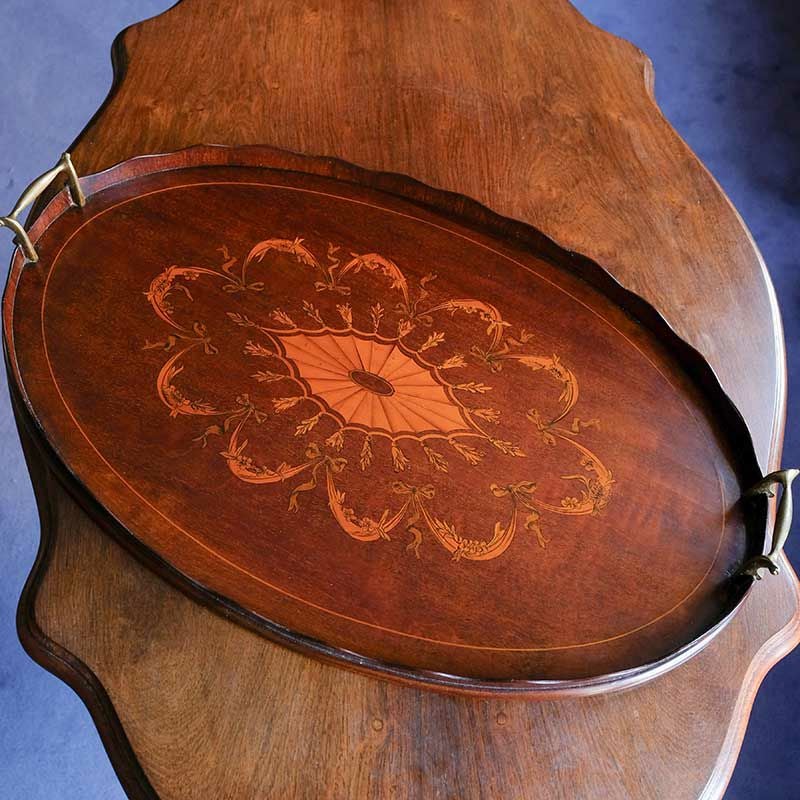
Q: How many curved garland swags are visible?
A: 10